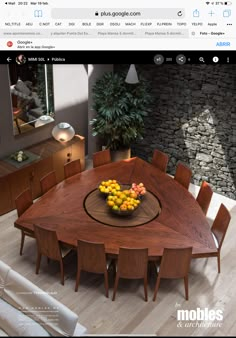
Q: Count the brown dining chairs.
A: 12